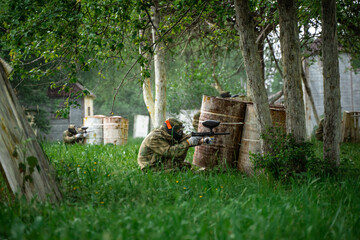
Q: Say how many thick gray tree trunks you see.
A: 3